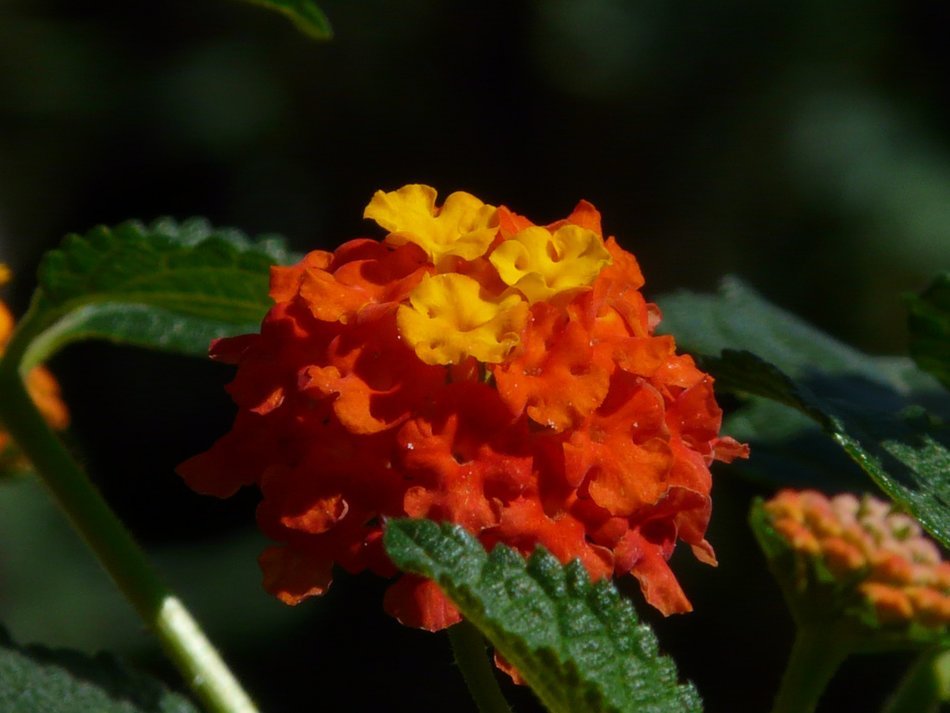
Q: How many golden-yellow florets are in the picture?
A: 3